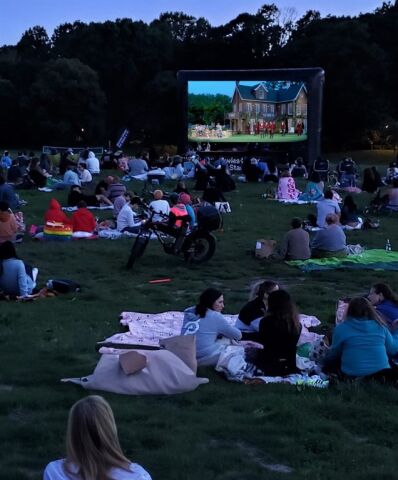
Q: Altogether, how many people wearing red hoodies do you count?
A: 2